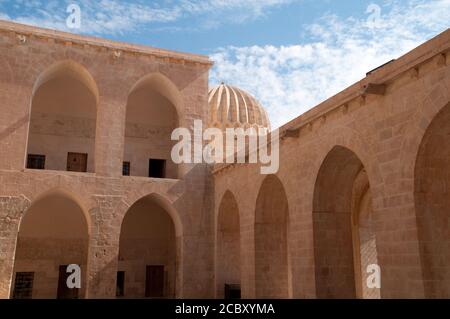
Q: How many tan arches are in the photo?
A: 8